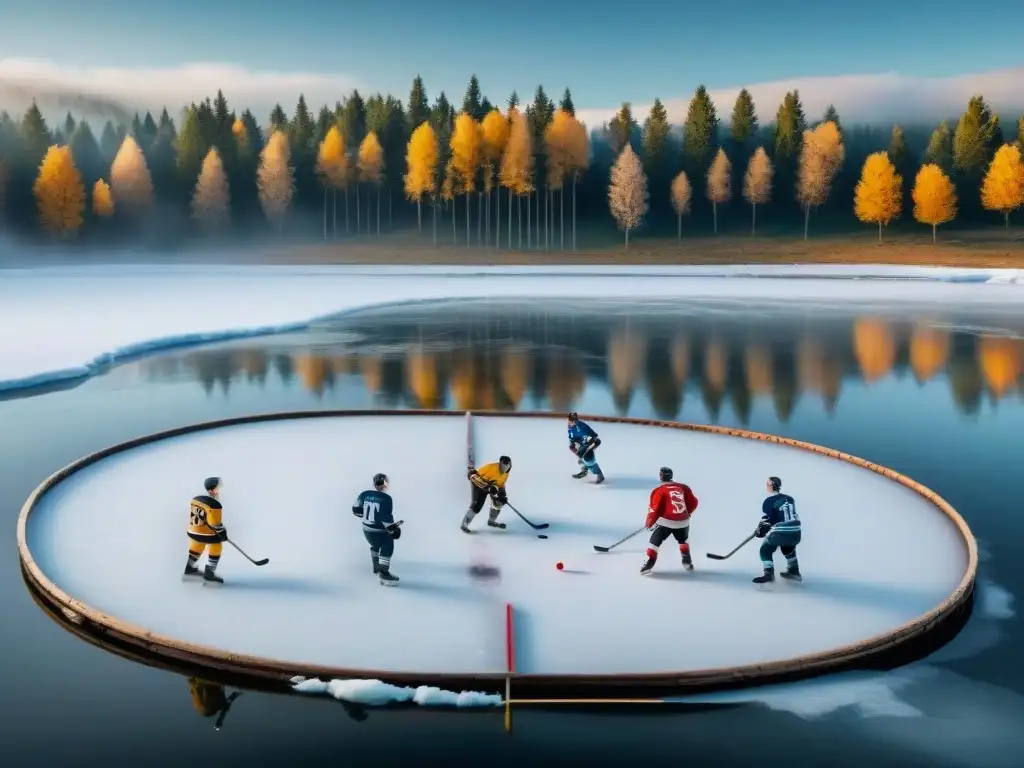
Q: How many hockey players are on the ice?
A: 6